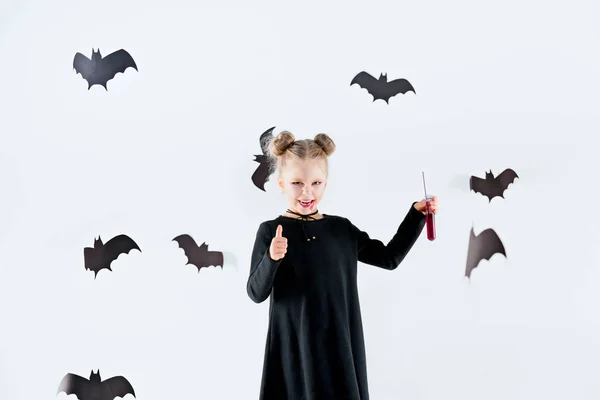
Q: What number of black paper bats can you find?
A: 8